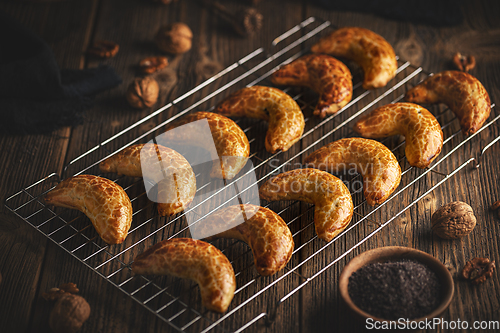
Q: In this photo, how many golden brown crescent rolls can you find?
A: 12